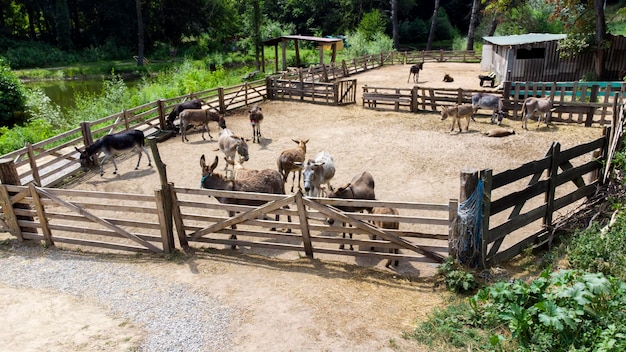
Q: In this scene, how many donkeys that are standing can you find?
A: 14